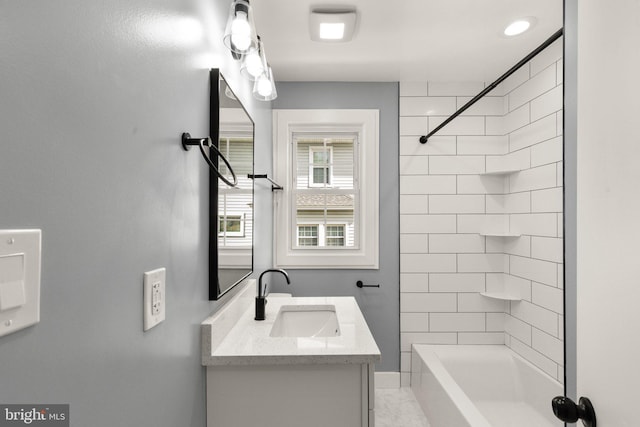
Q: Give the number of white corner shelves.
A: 3